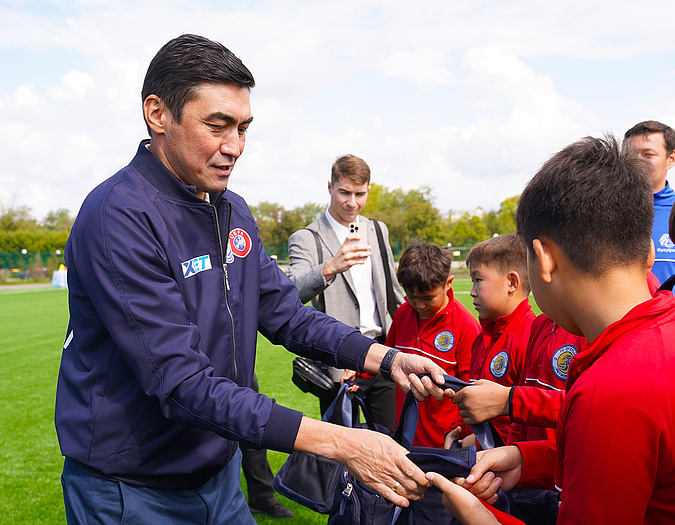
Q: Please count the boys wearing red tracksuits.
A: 4